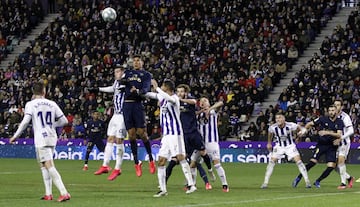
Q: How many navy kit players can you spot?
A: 4